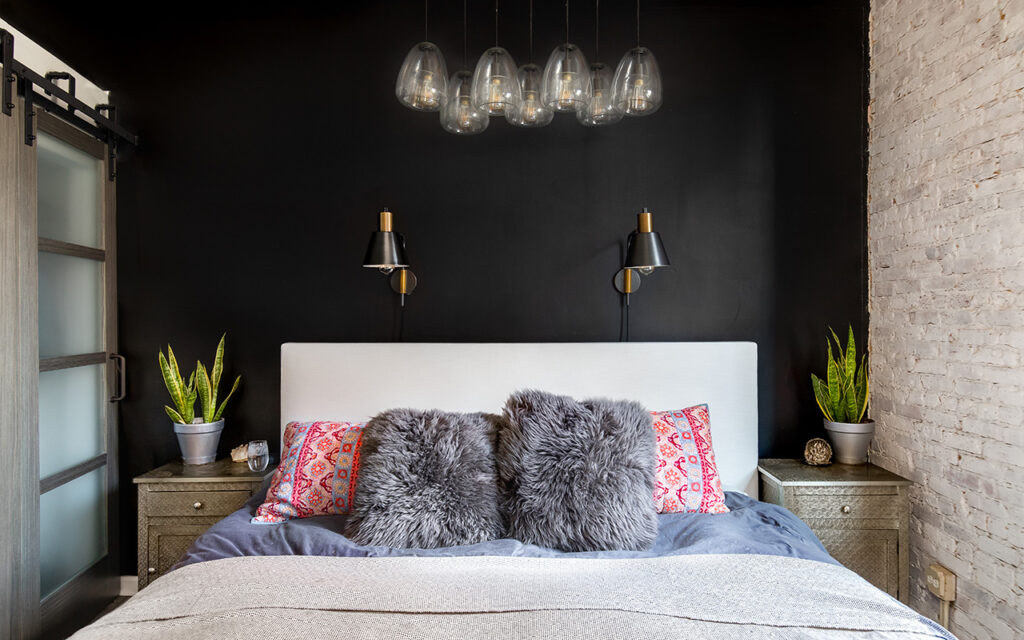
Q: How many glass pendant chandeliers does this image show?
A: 7